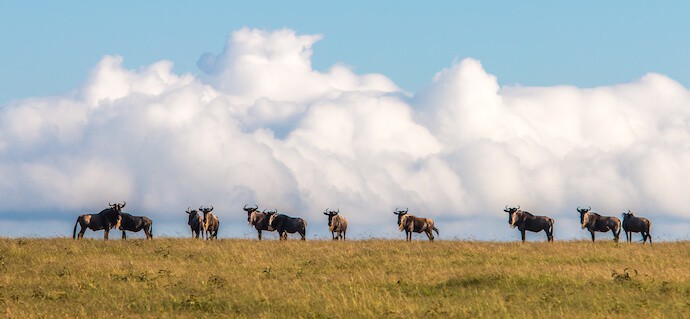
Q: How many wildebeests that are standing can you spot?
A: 11